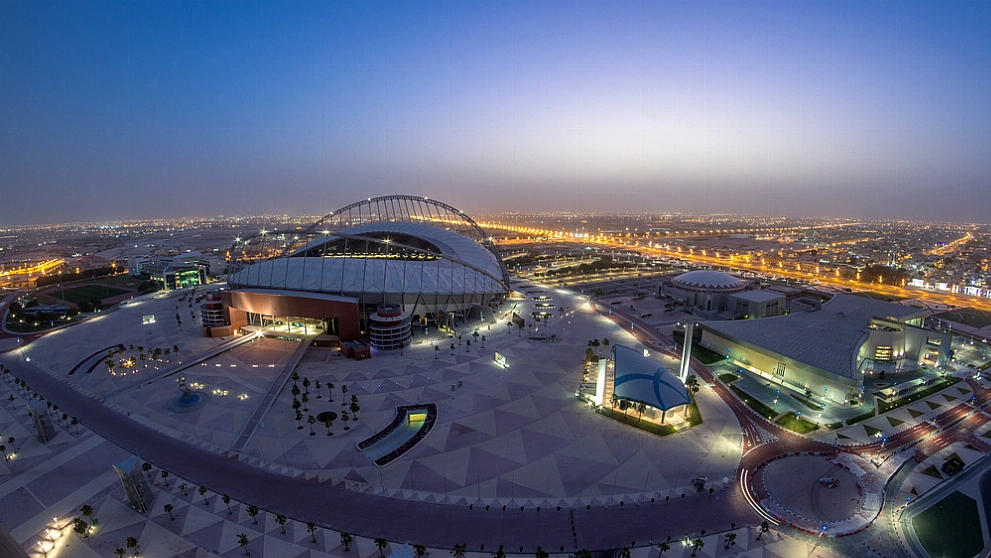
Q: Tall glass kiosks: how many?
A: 2